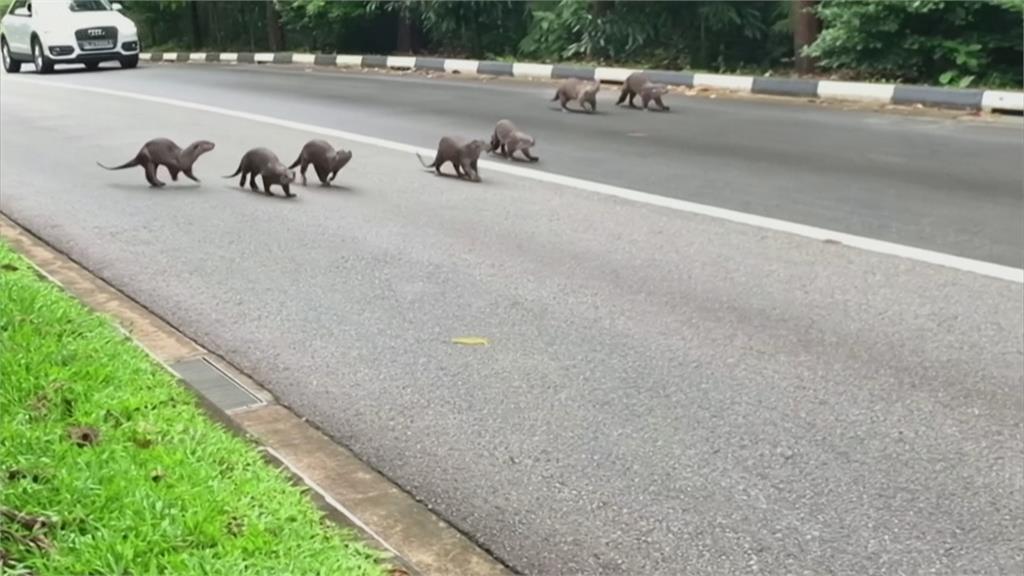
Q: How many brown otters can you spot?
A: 7